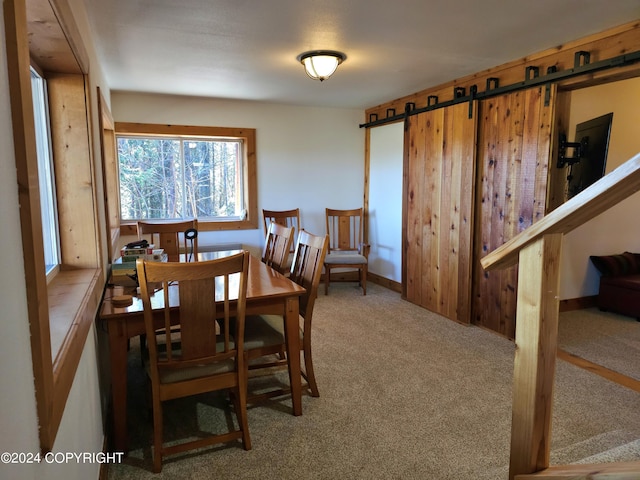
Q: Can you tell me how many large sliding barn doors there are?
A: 2